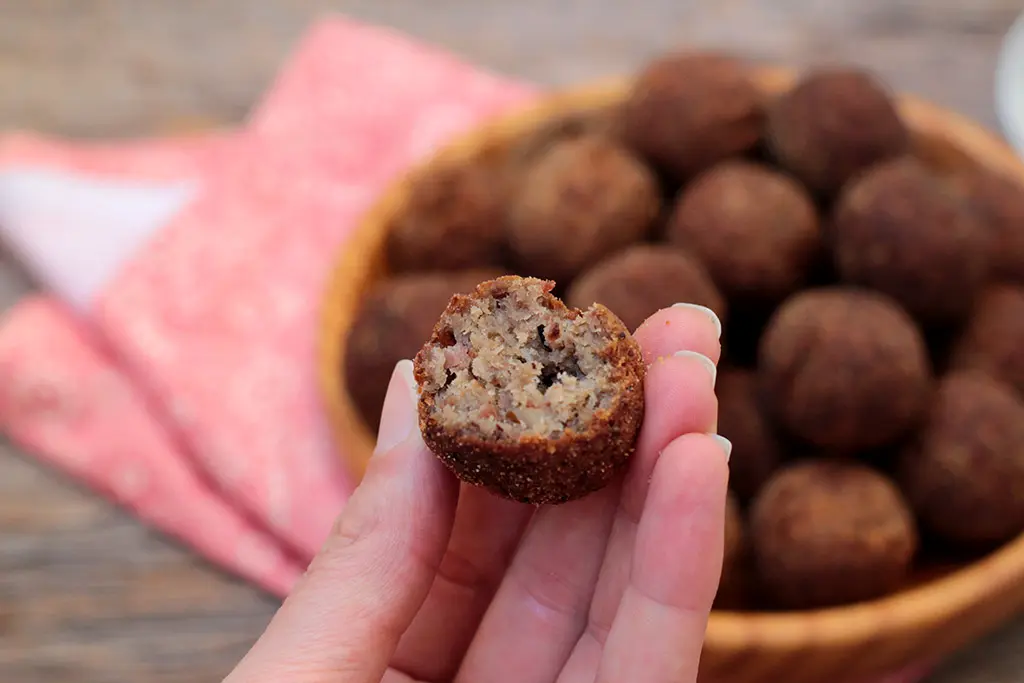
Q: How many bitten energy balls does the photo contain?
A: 1